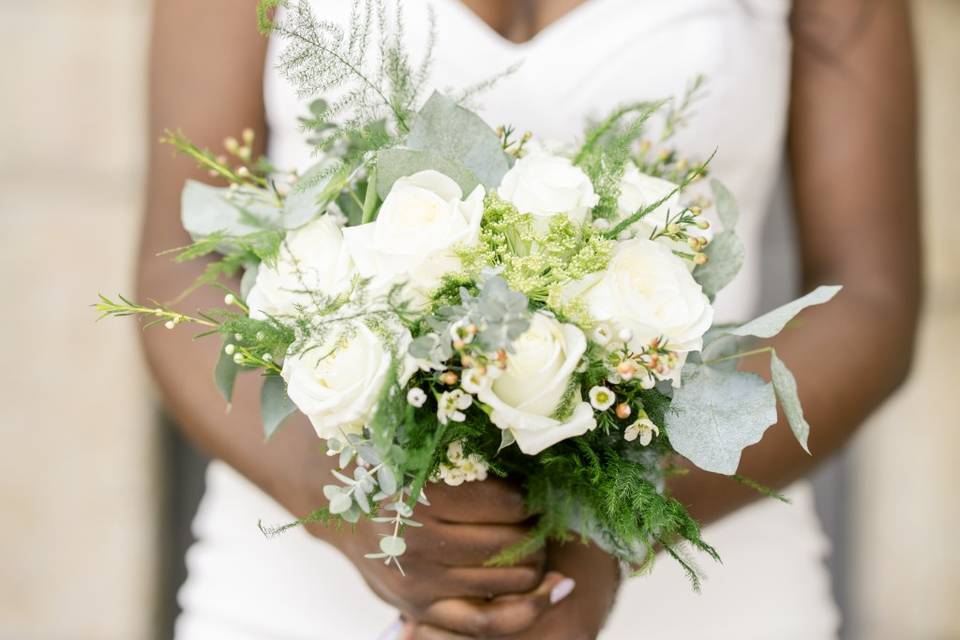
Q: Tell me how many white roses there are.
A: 7